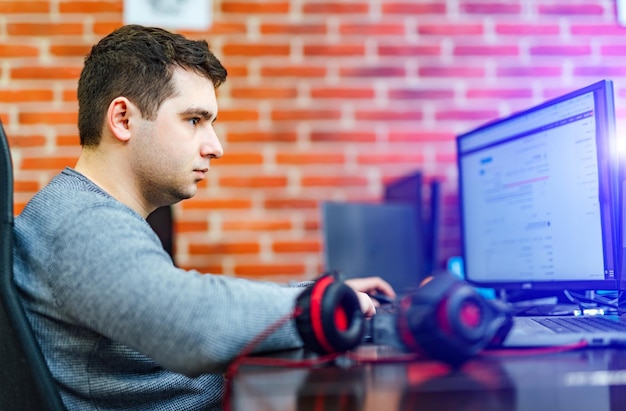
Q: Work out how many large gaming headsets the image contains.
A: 1